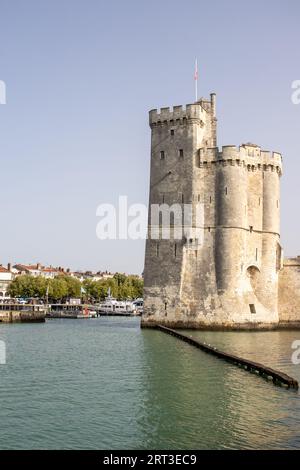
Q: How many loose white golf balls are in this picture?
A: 0